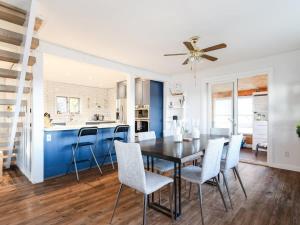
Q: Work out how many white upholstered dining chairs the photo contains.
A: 5